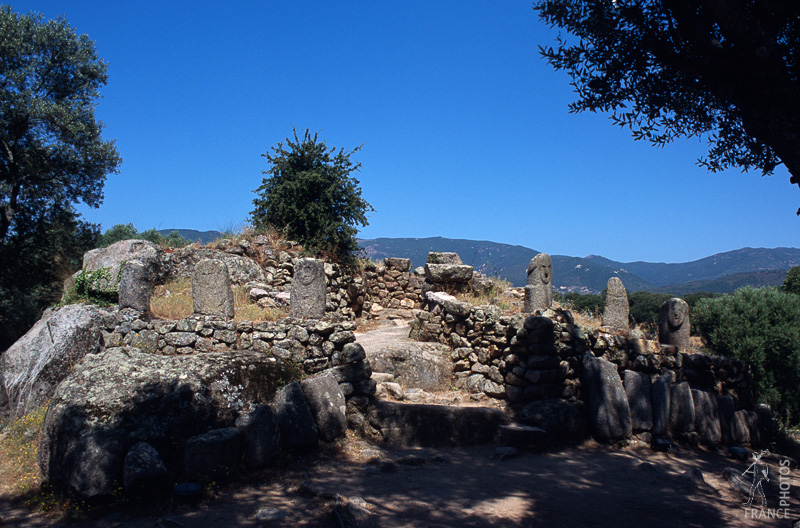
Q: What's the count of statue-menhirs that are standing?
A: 6